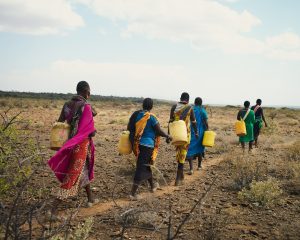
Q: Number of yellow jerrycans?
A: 5